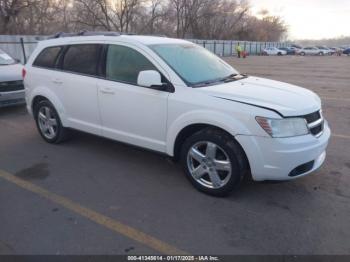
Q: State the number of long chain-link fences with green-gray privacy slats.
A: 1